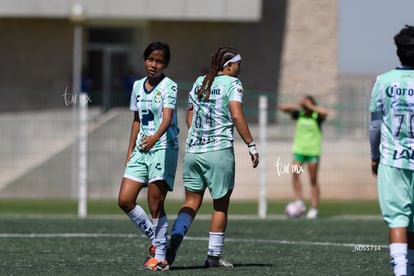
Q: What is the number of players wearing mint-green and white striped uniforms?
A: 3